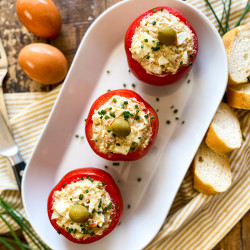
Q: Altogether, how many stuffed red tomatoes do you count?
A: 3